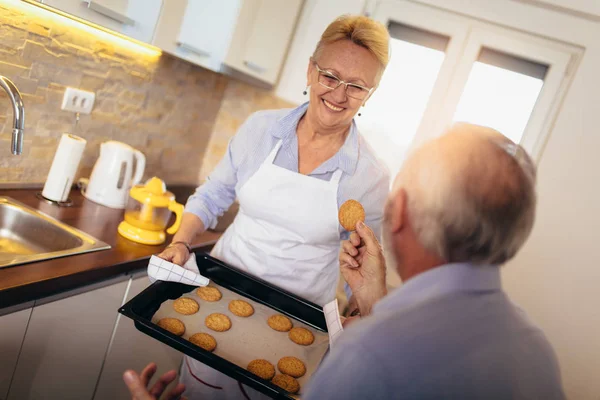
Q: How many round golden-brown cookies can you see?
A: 12